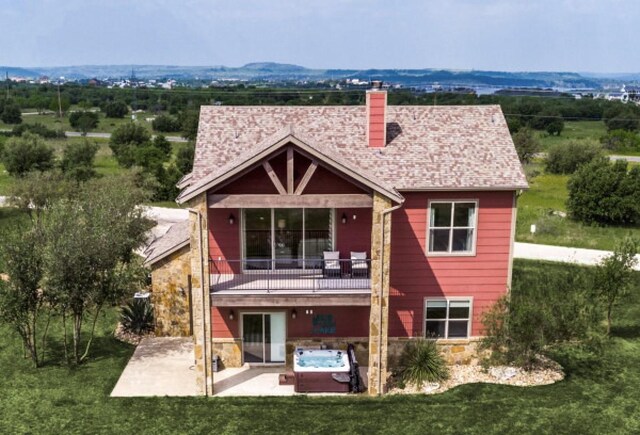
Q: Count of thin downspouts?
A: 2